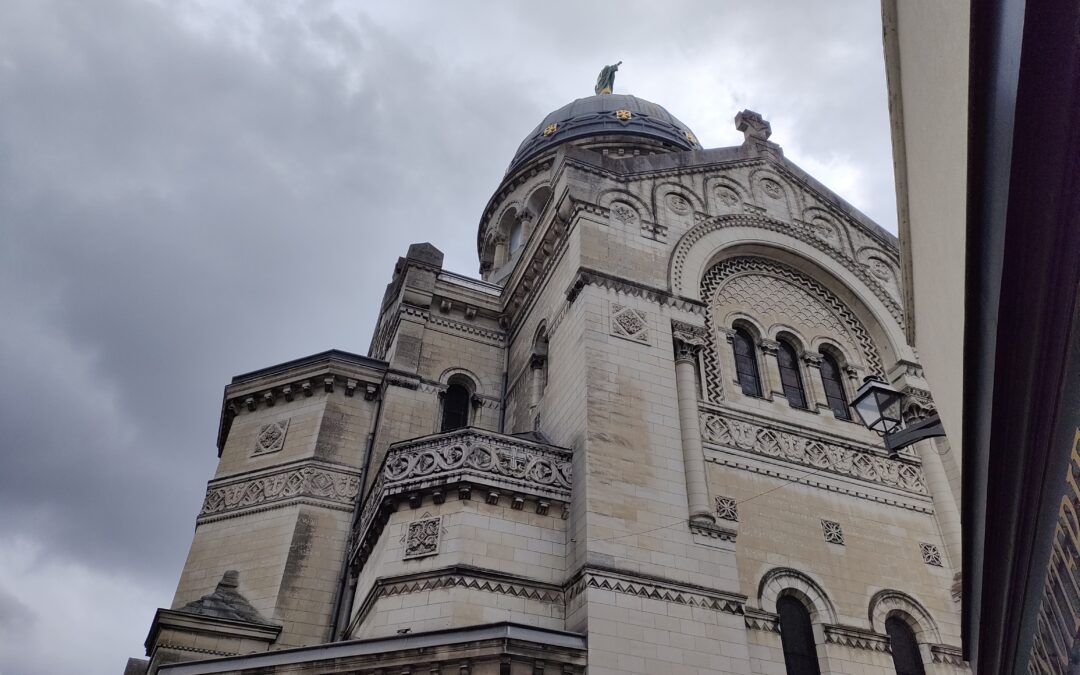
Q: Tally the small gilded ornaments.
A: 3